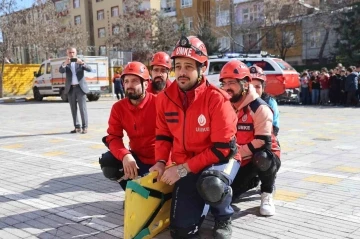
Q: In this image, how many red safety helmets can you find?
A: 5